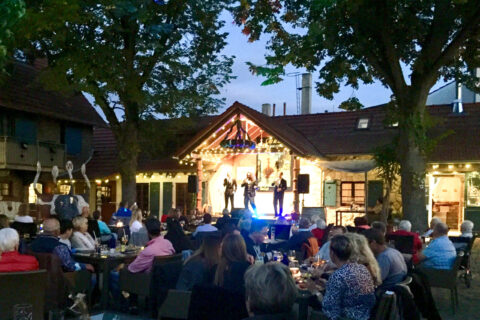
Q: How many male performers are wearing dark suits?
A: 3